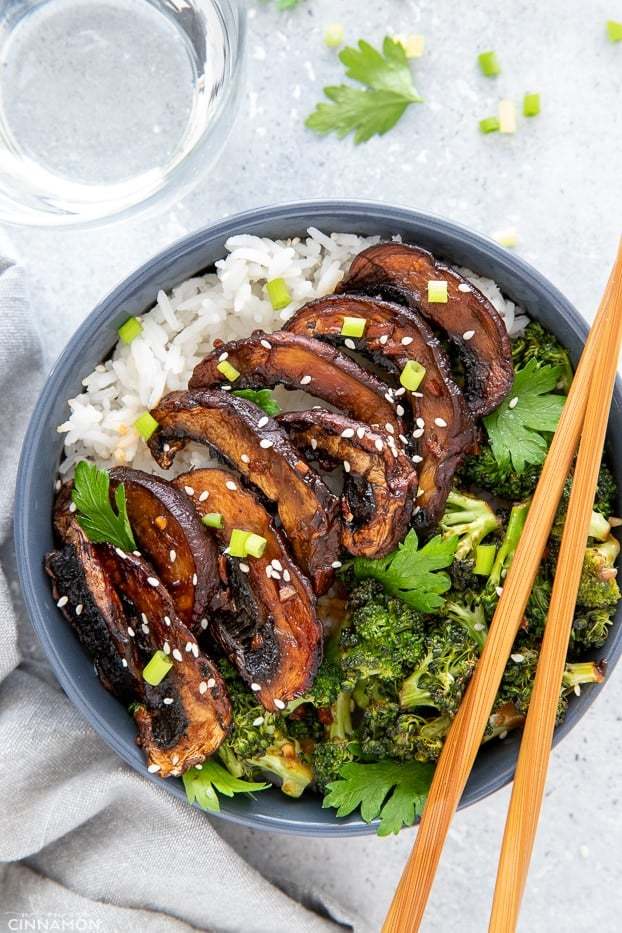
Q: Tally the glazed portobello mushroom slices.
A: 9